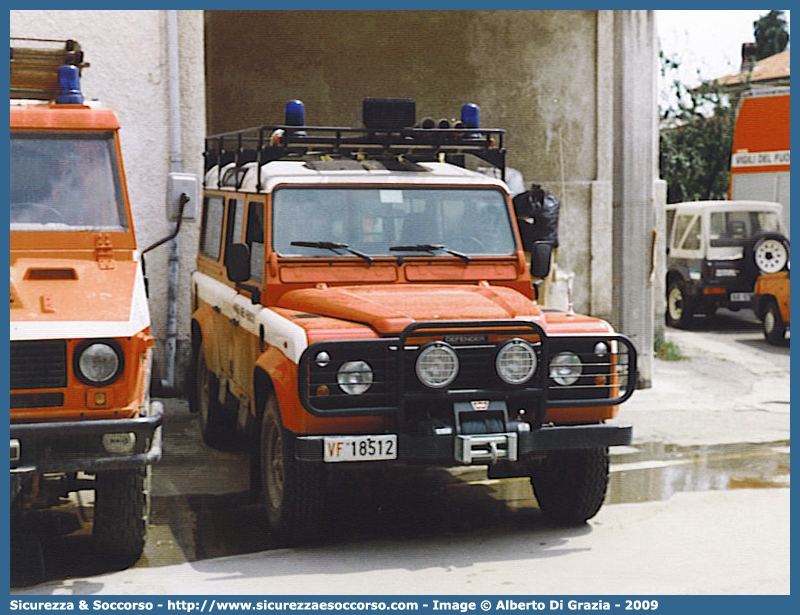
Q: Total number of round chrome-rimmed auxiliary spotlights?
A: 2